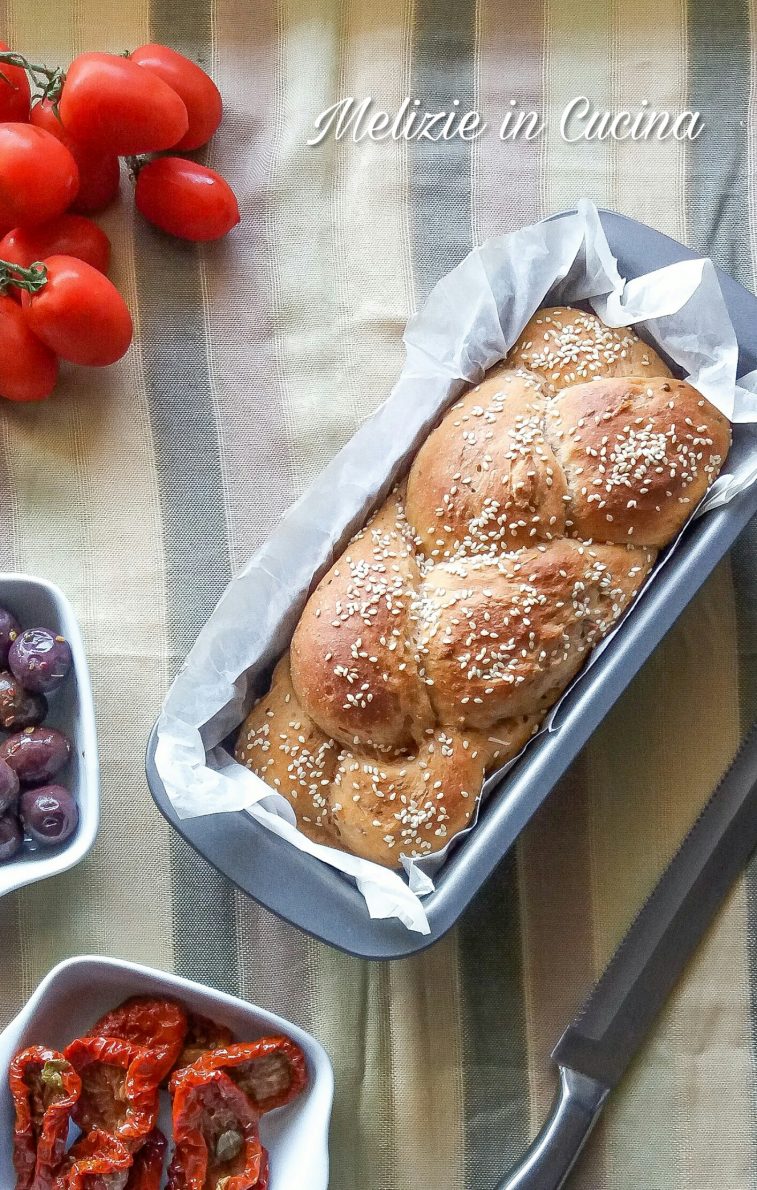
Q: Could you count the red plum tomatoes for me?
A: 9